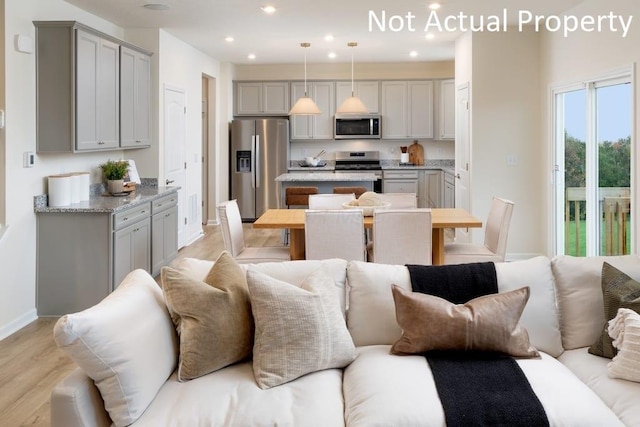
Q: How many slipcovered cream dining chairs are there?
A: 6